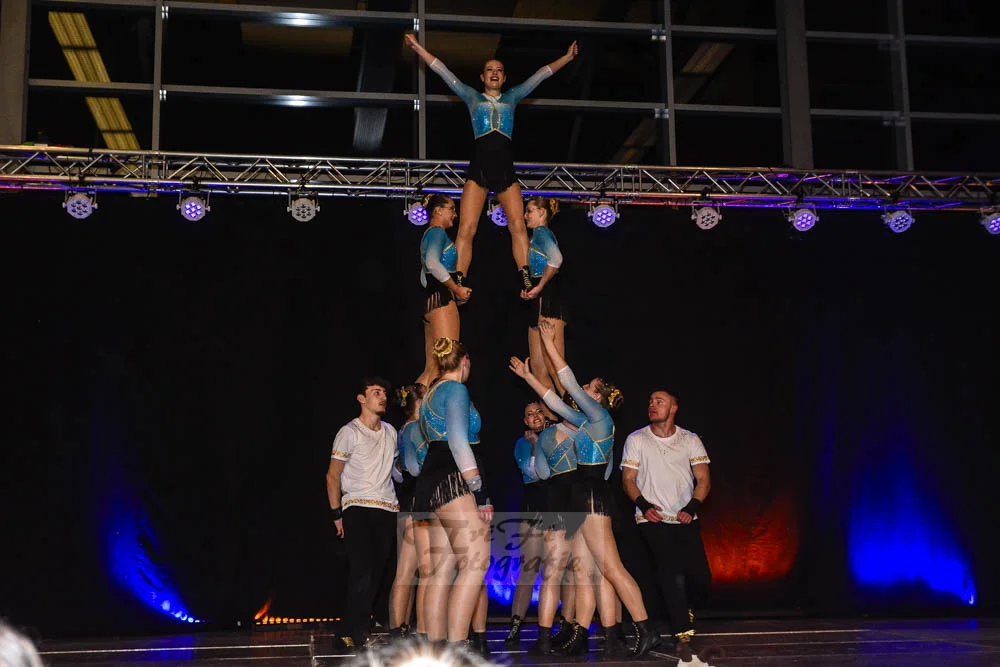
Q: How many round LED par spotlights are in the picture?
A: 10